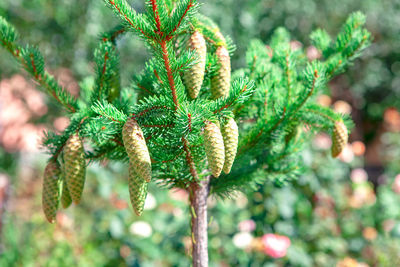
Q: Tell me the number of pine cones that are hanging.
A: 10